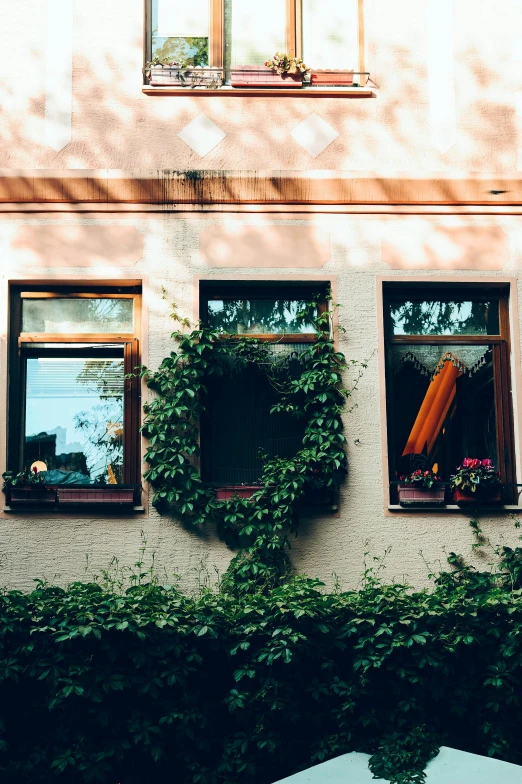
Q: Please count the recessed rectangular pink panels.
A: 3